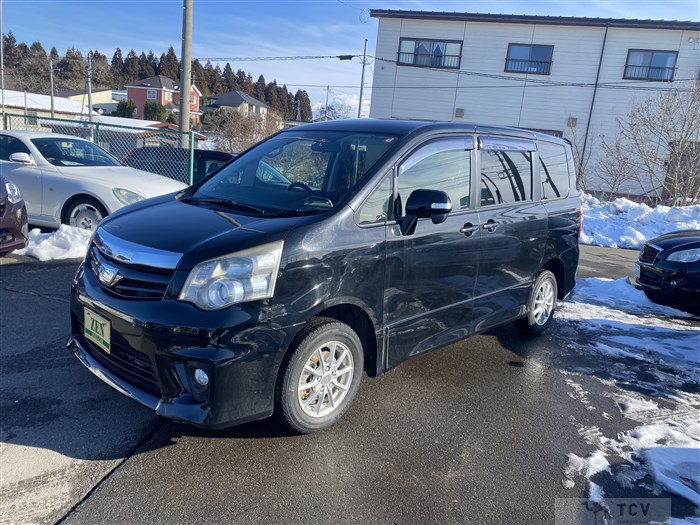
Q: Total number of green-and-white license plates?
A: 1